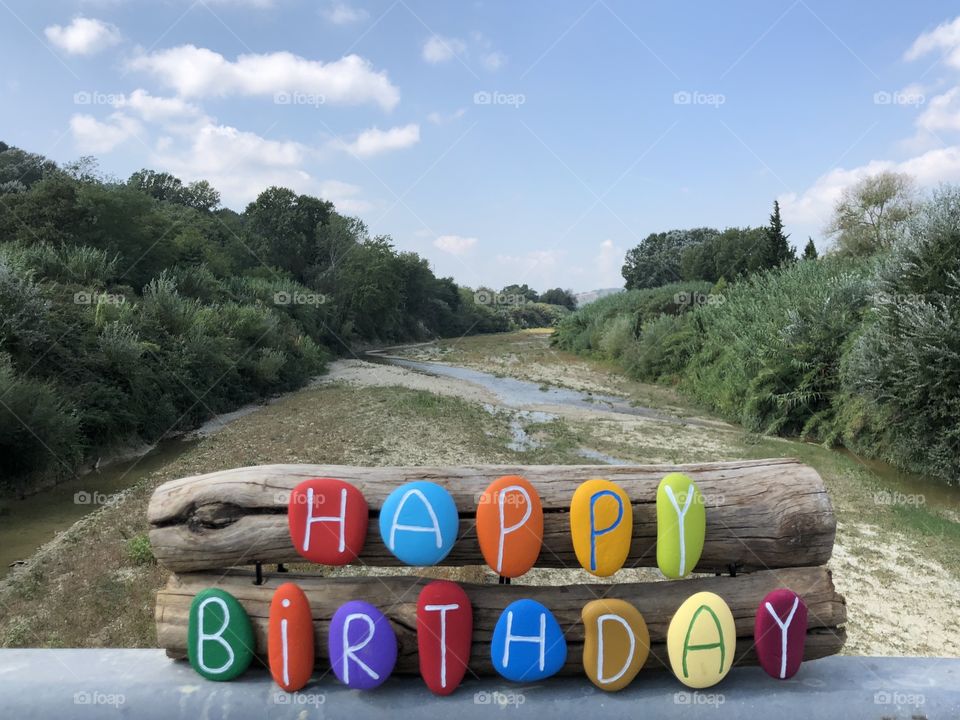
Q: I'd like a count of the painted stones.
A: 13